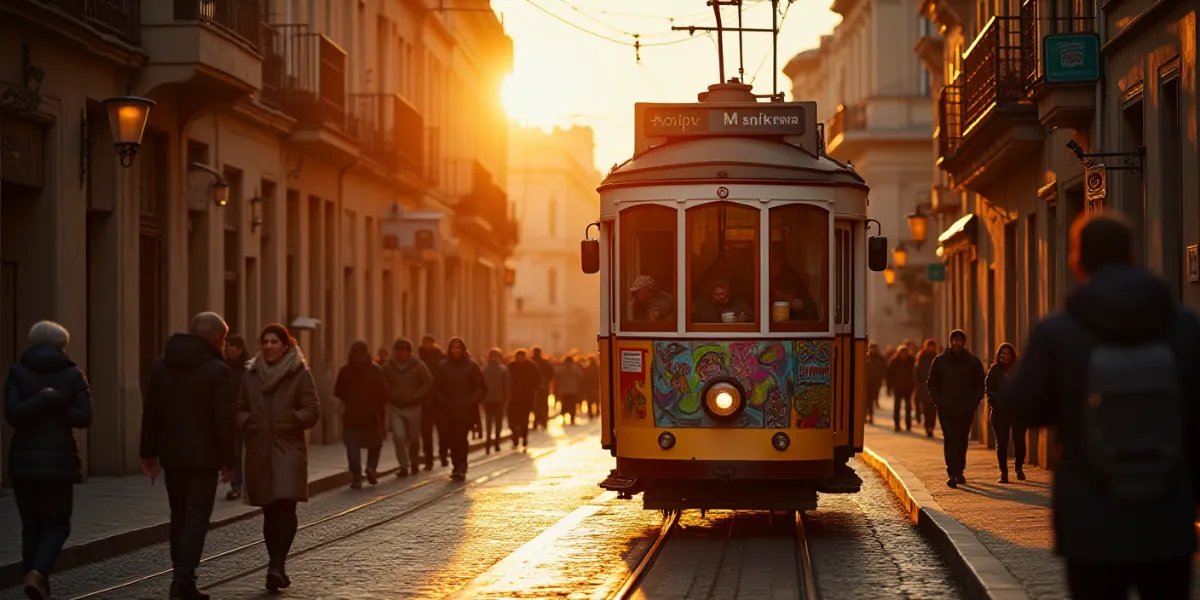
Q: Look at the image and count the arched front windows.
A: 3